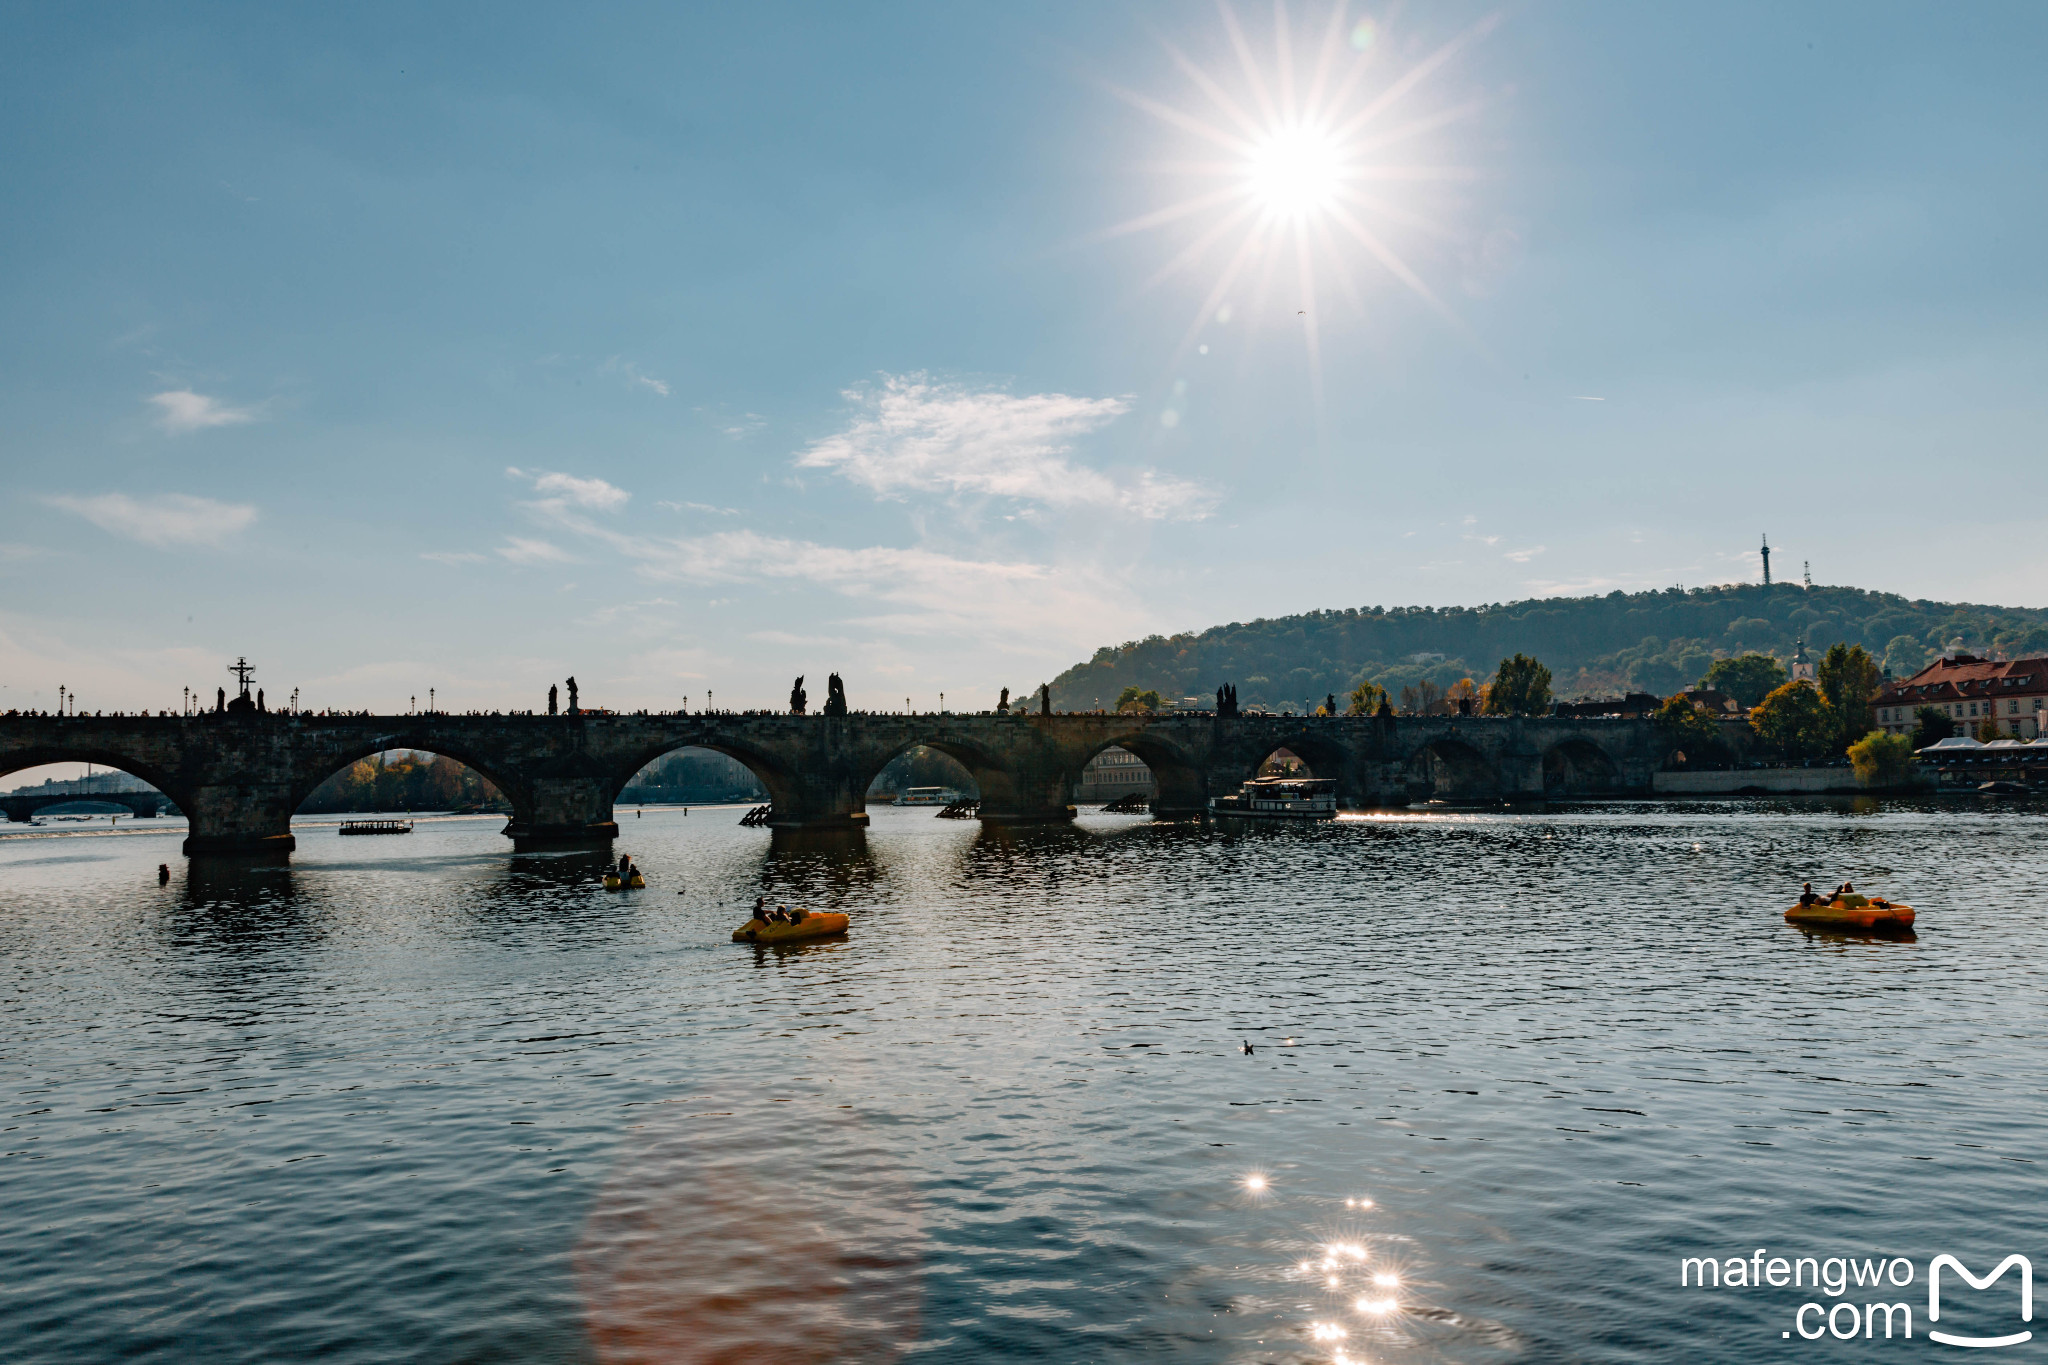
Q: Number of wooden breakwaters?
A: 3